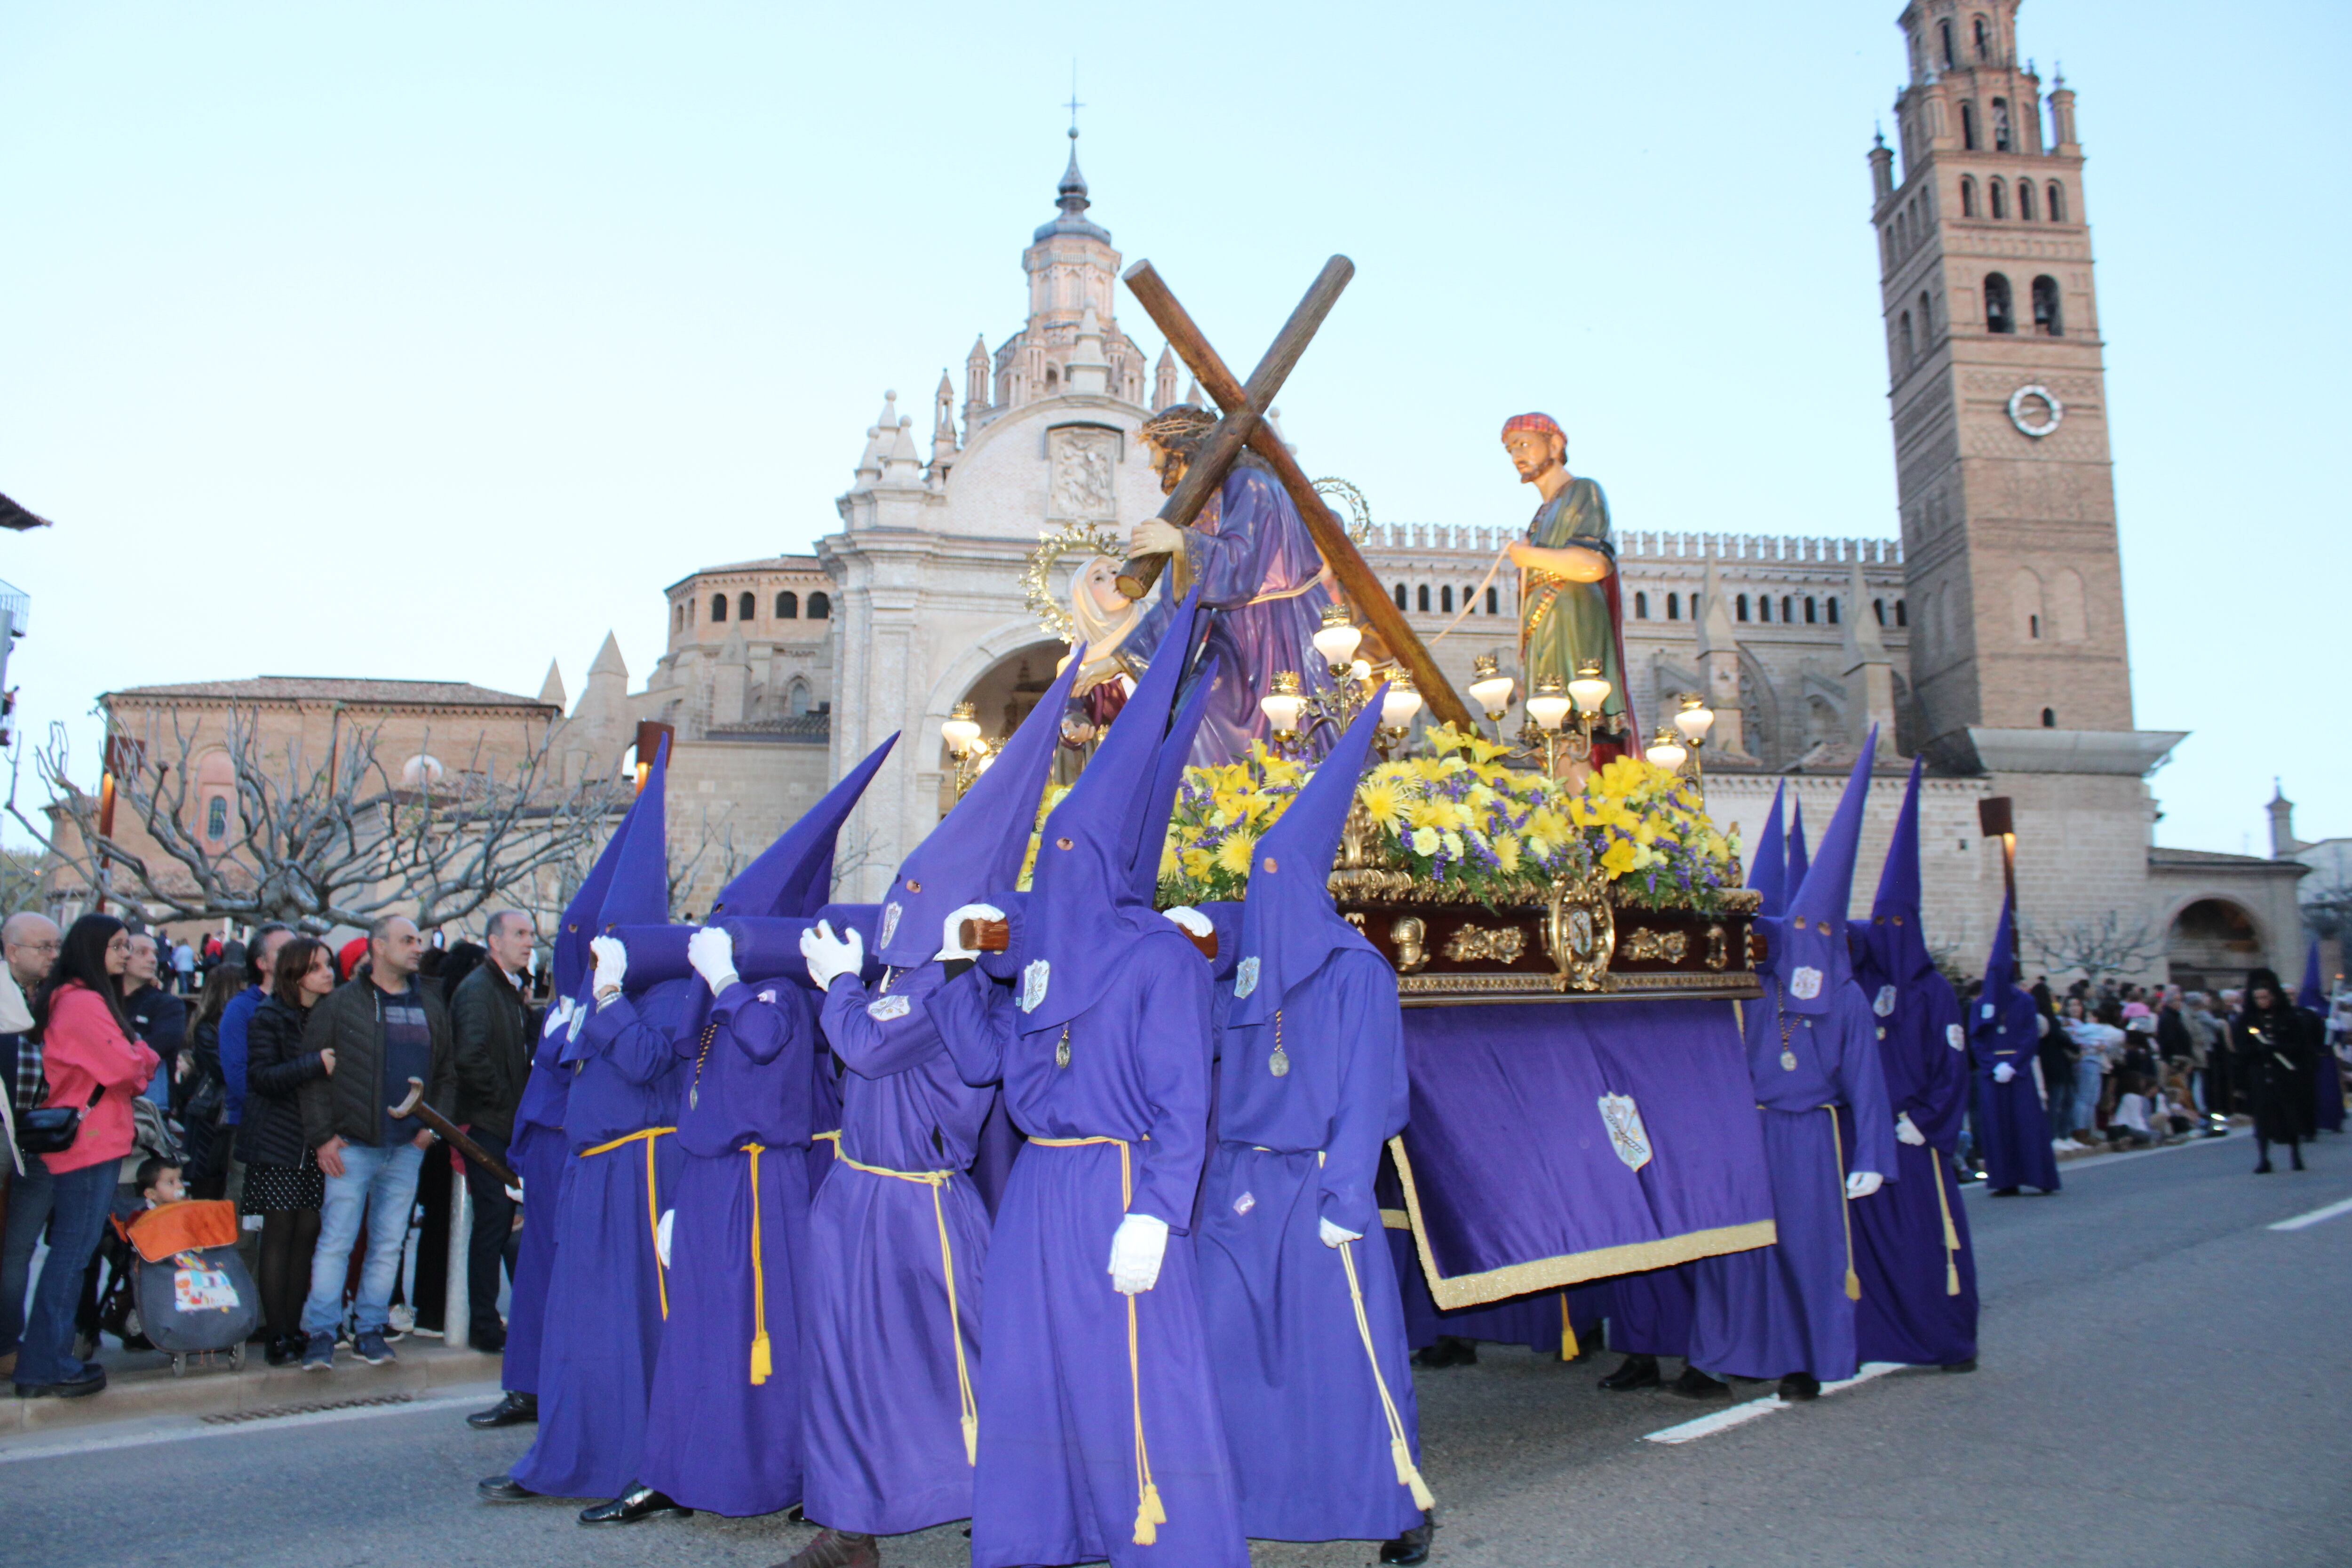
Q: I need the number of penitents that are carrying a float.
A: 11